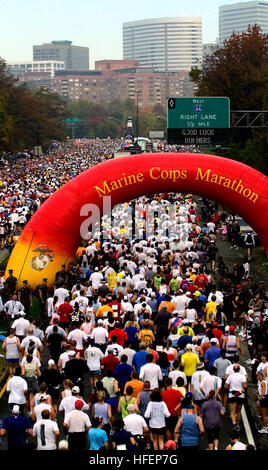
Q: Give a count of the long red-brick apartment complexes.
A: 1